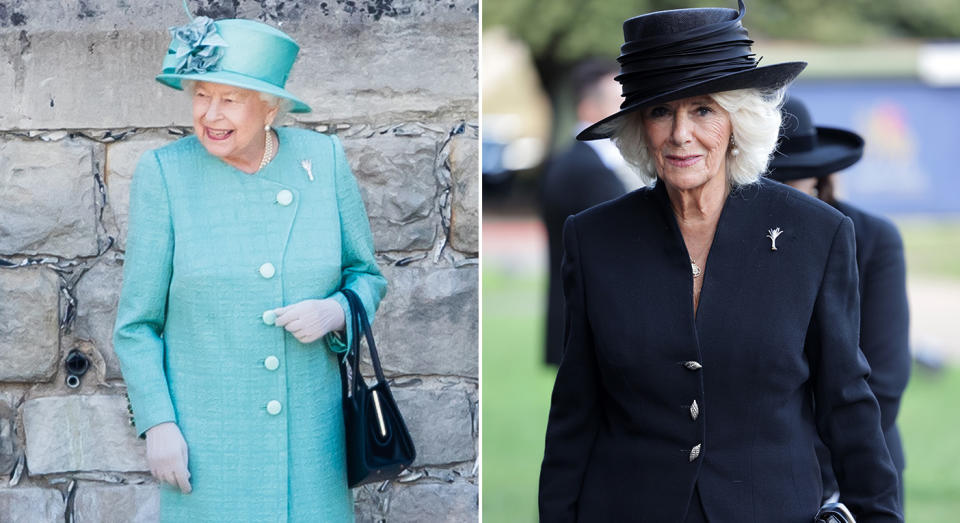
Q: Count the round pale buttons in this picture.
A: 5